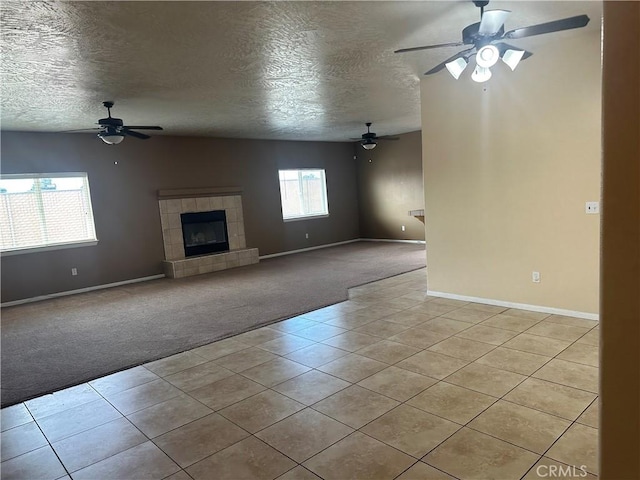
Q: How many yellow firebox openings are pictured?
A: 0